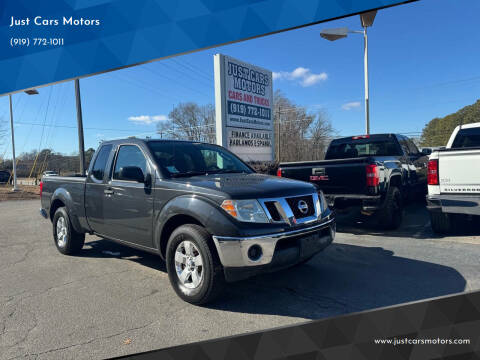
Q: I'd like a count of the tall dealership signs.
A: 1